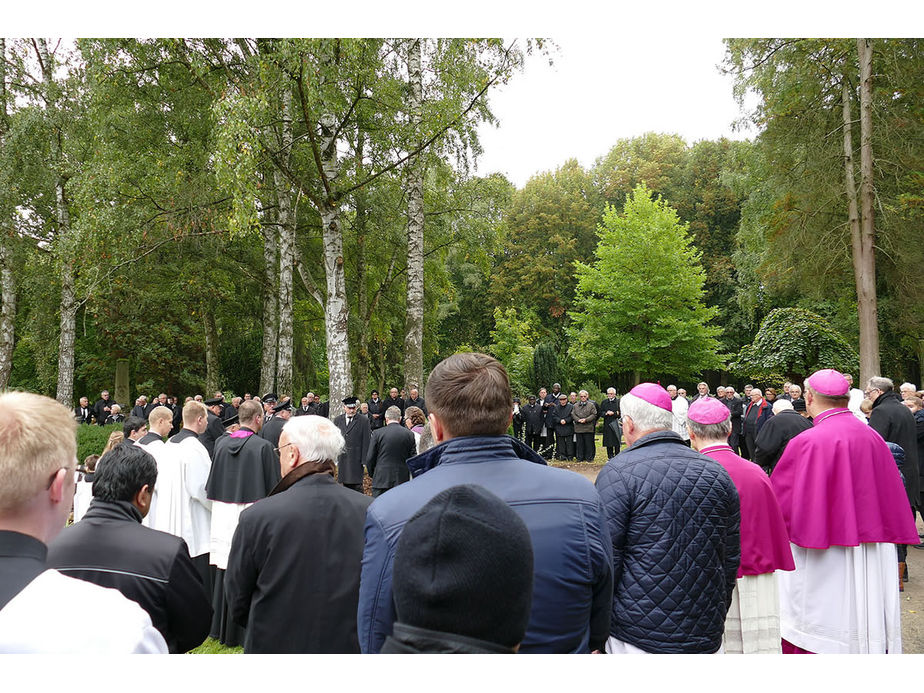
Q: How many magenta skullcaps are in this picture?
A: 3